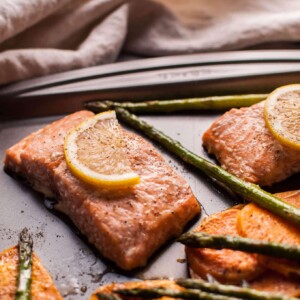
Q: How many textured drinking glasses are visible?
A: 0